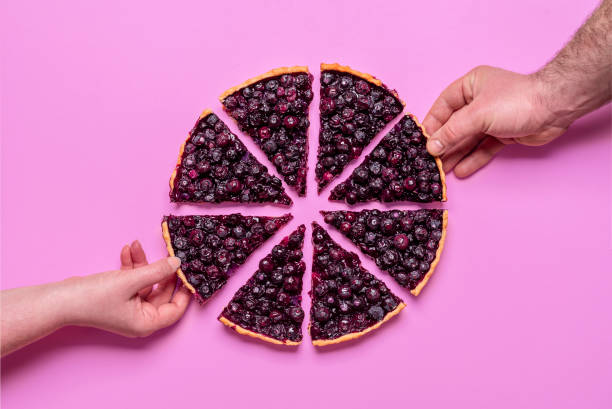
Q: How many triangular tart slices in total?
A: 8